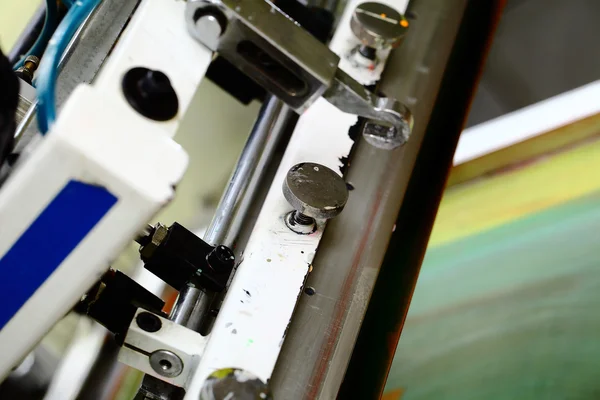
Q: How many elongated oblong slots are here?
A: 1